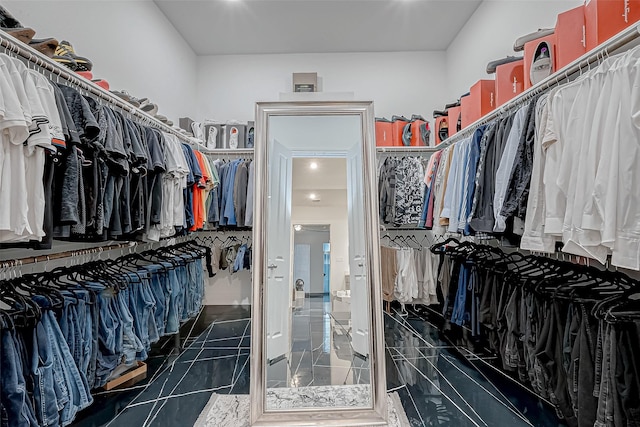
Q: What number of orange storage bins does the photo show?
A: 11